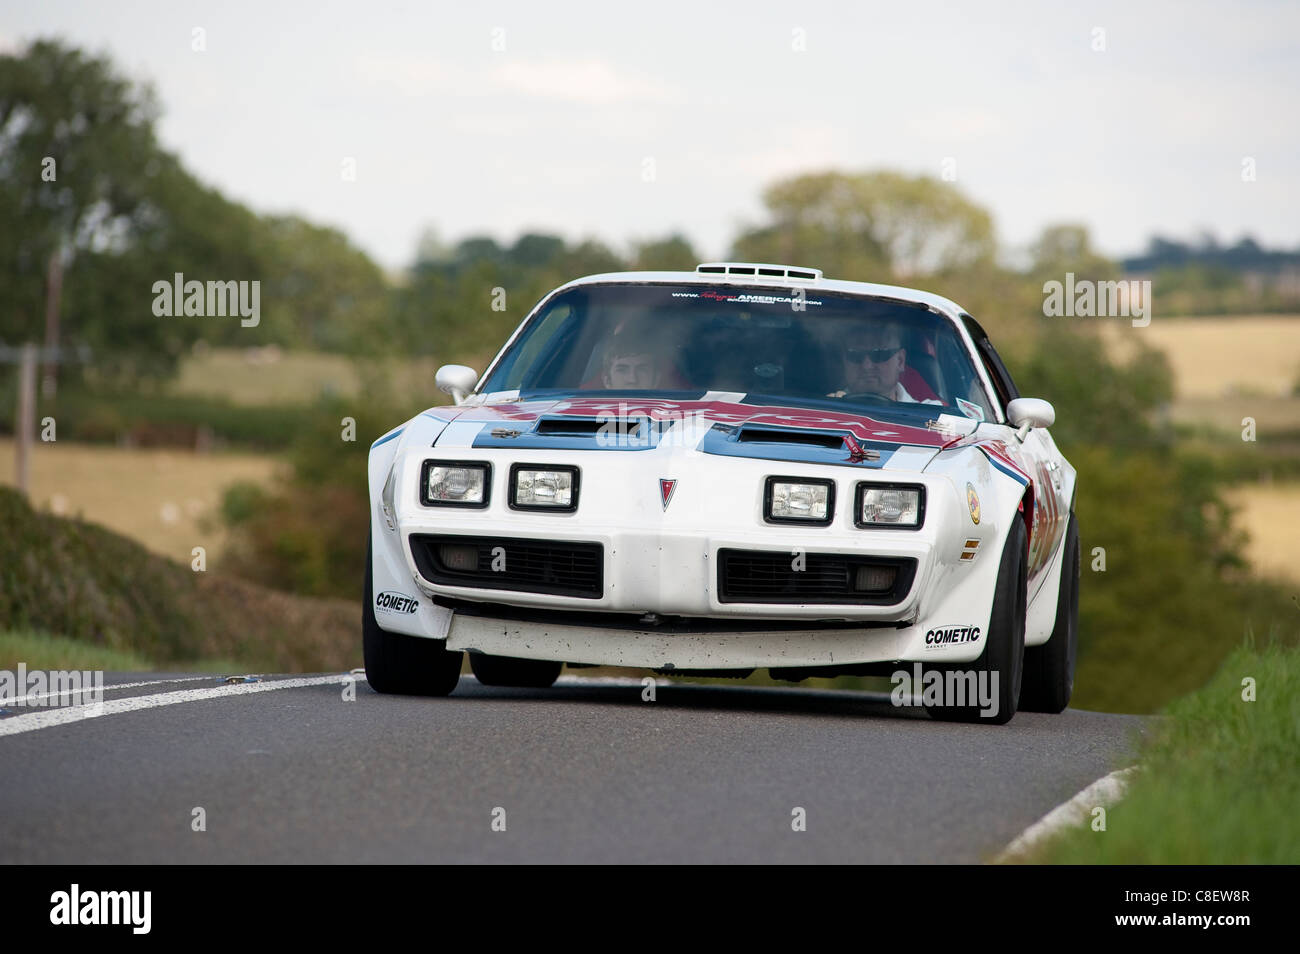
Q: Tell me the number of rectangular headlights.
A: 4